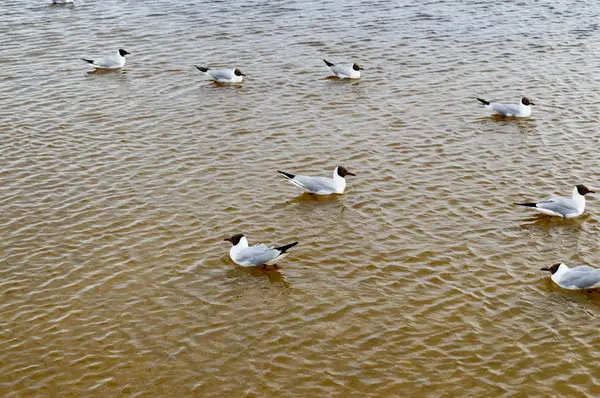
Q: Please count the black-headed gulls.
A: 8